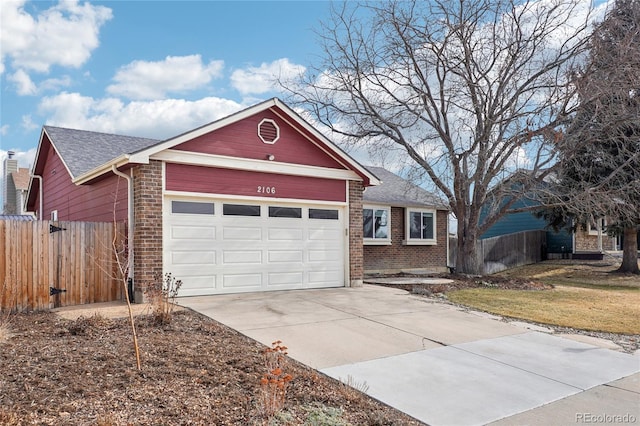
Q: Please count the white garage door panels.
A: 12